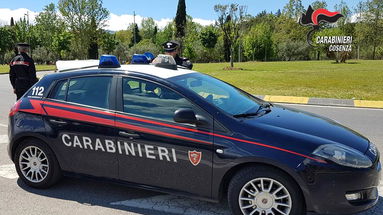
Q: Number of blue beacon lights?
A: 2